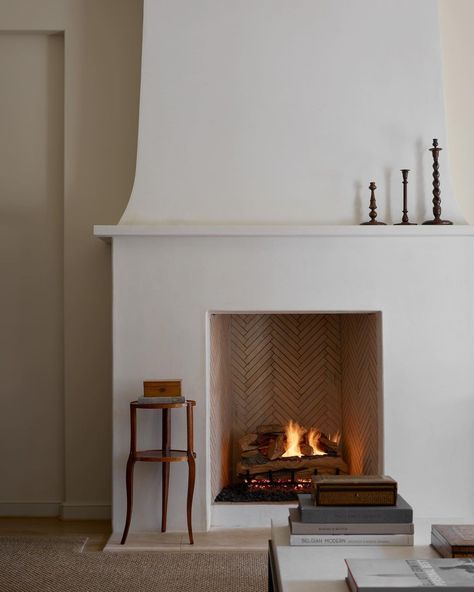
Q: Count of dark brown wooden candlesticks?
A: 3